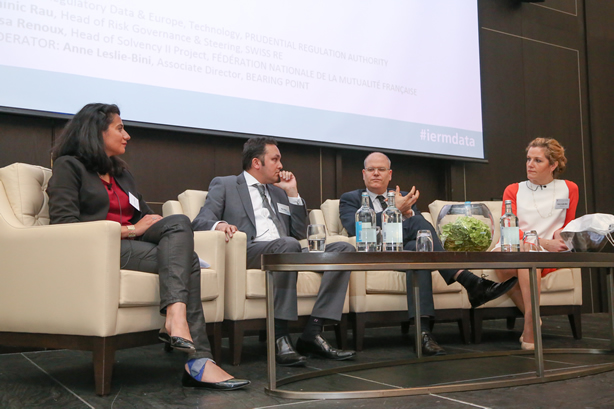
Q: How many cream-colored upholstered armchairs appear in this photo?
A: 4